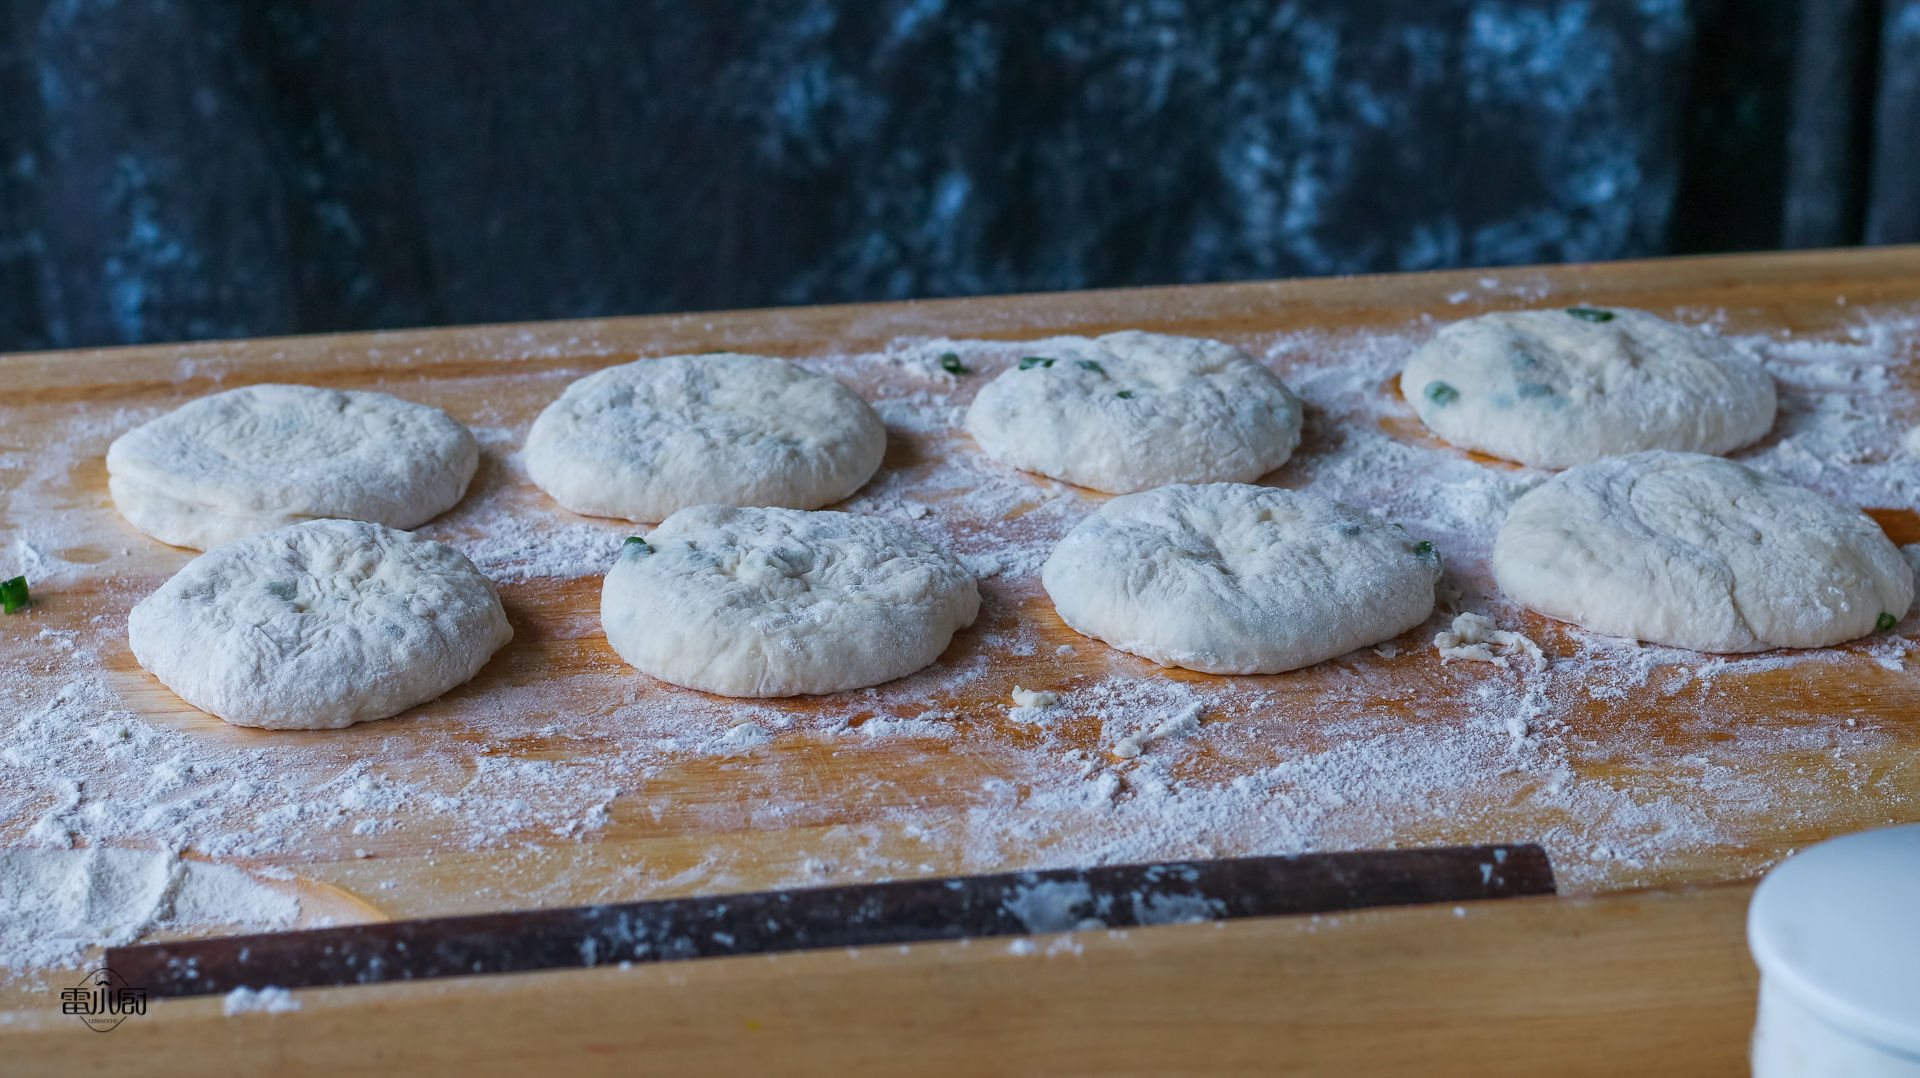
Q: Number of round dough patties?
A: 8